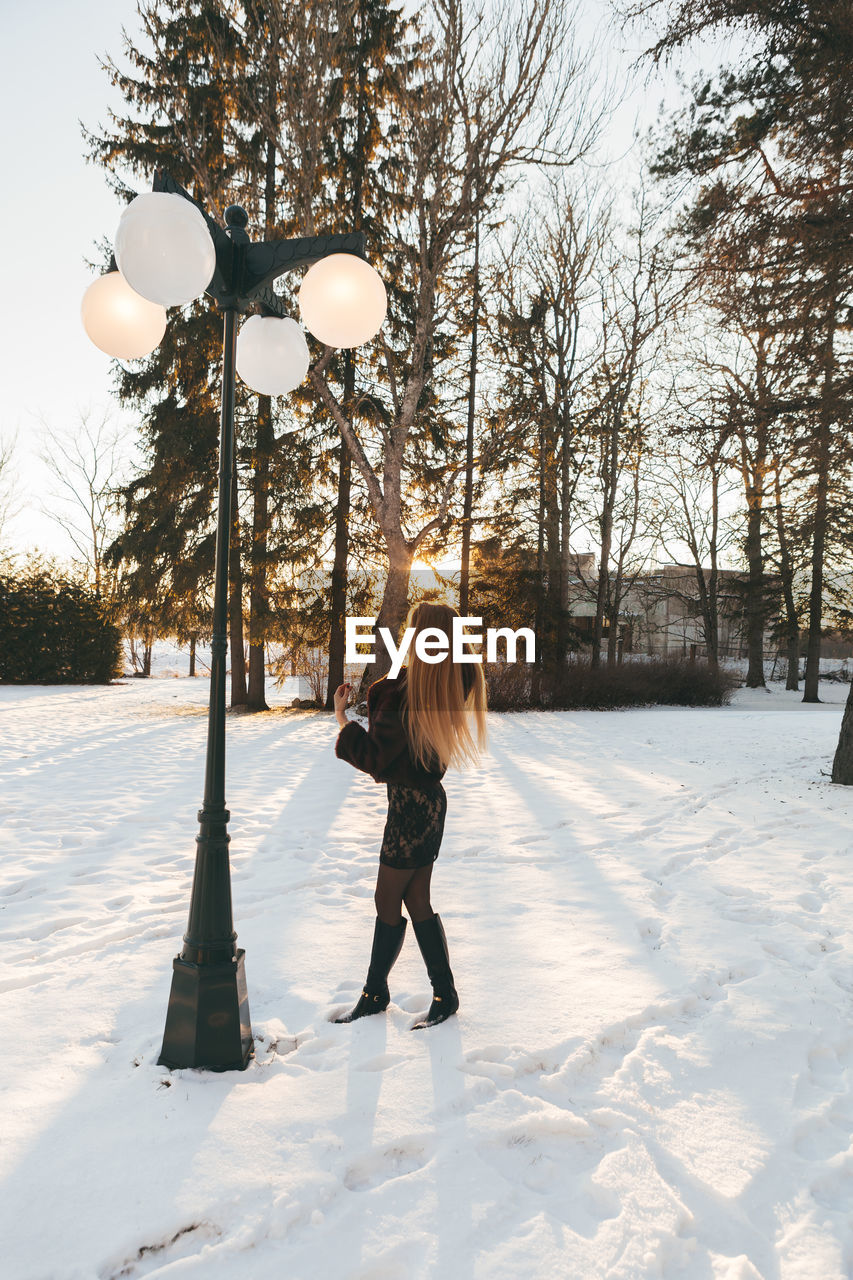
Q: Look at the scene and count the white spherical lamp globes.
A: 4